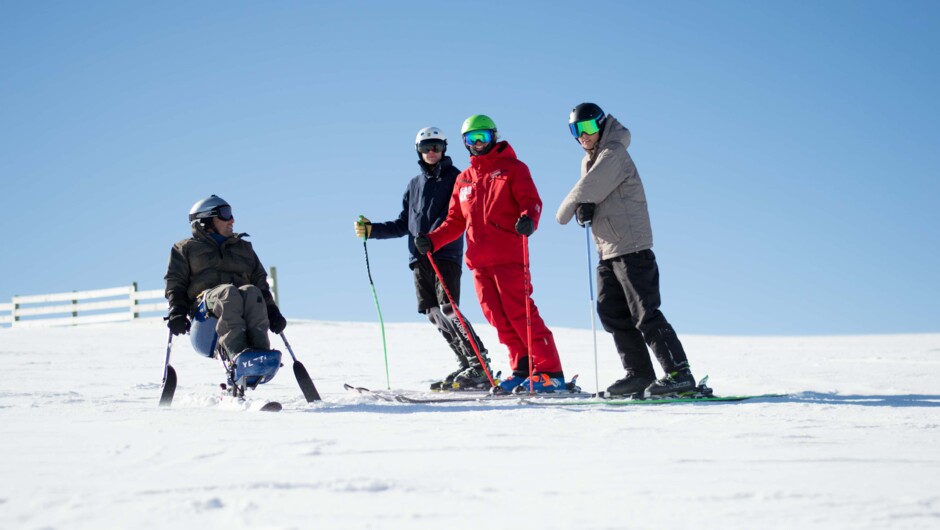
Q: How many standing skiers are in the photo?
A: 3